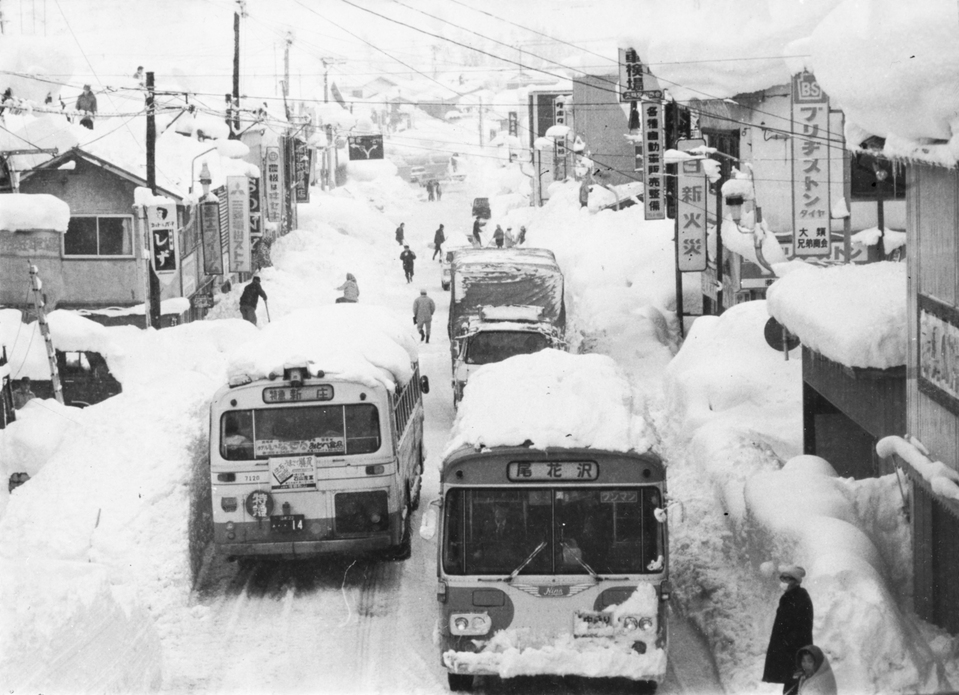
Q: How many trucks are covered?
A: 1